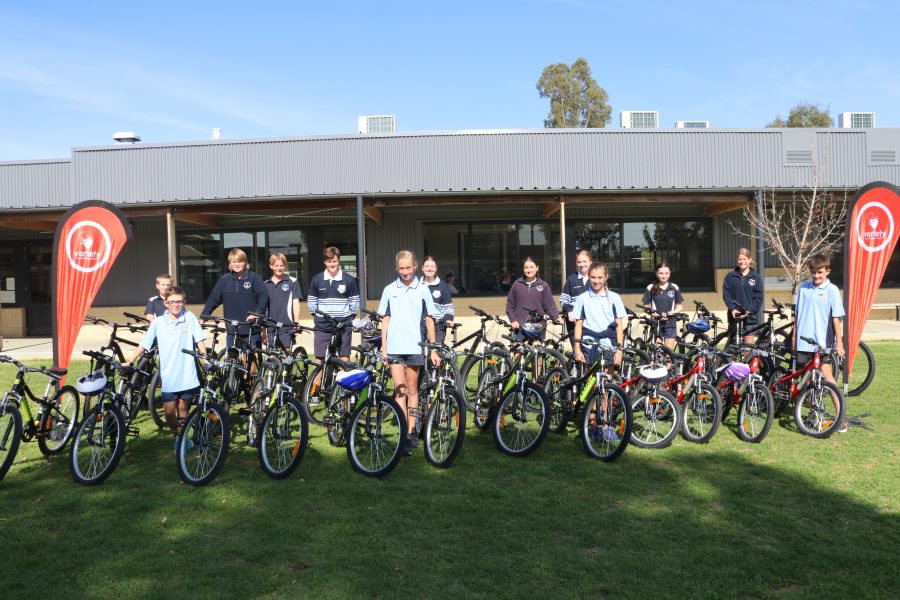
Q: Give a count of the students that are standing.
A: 13